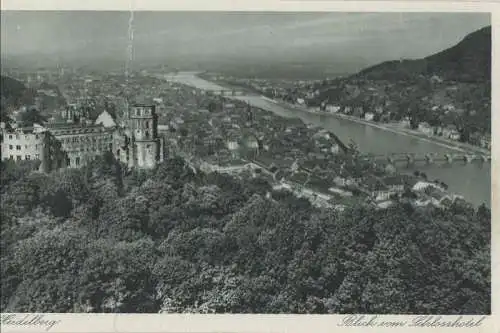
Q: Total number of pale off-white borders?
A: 3